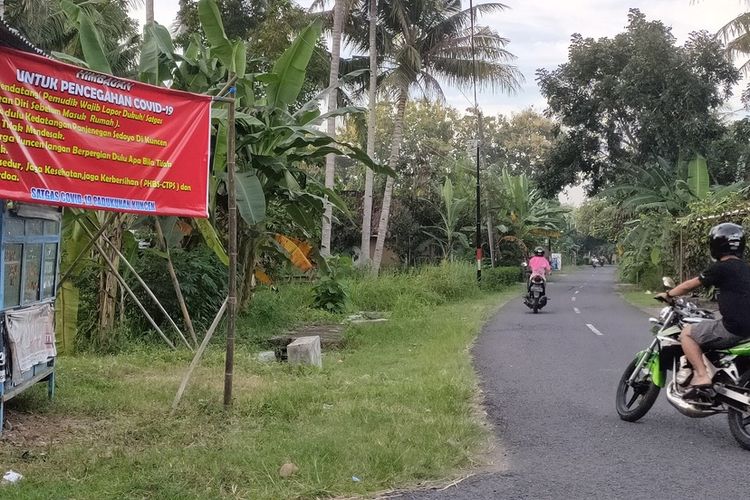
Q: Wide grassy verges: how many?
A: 1